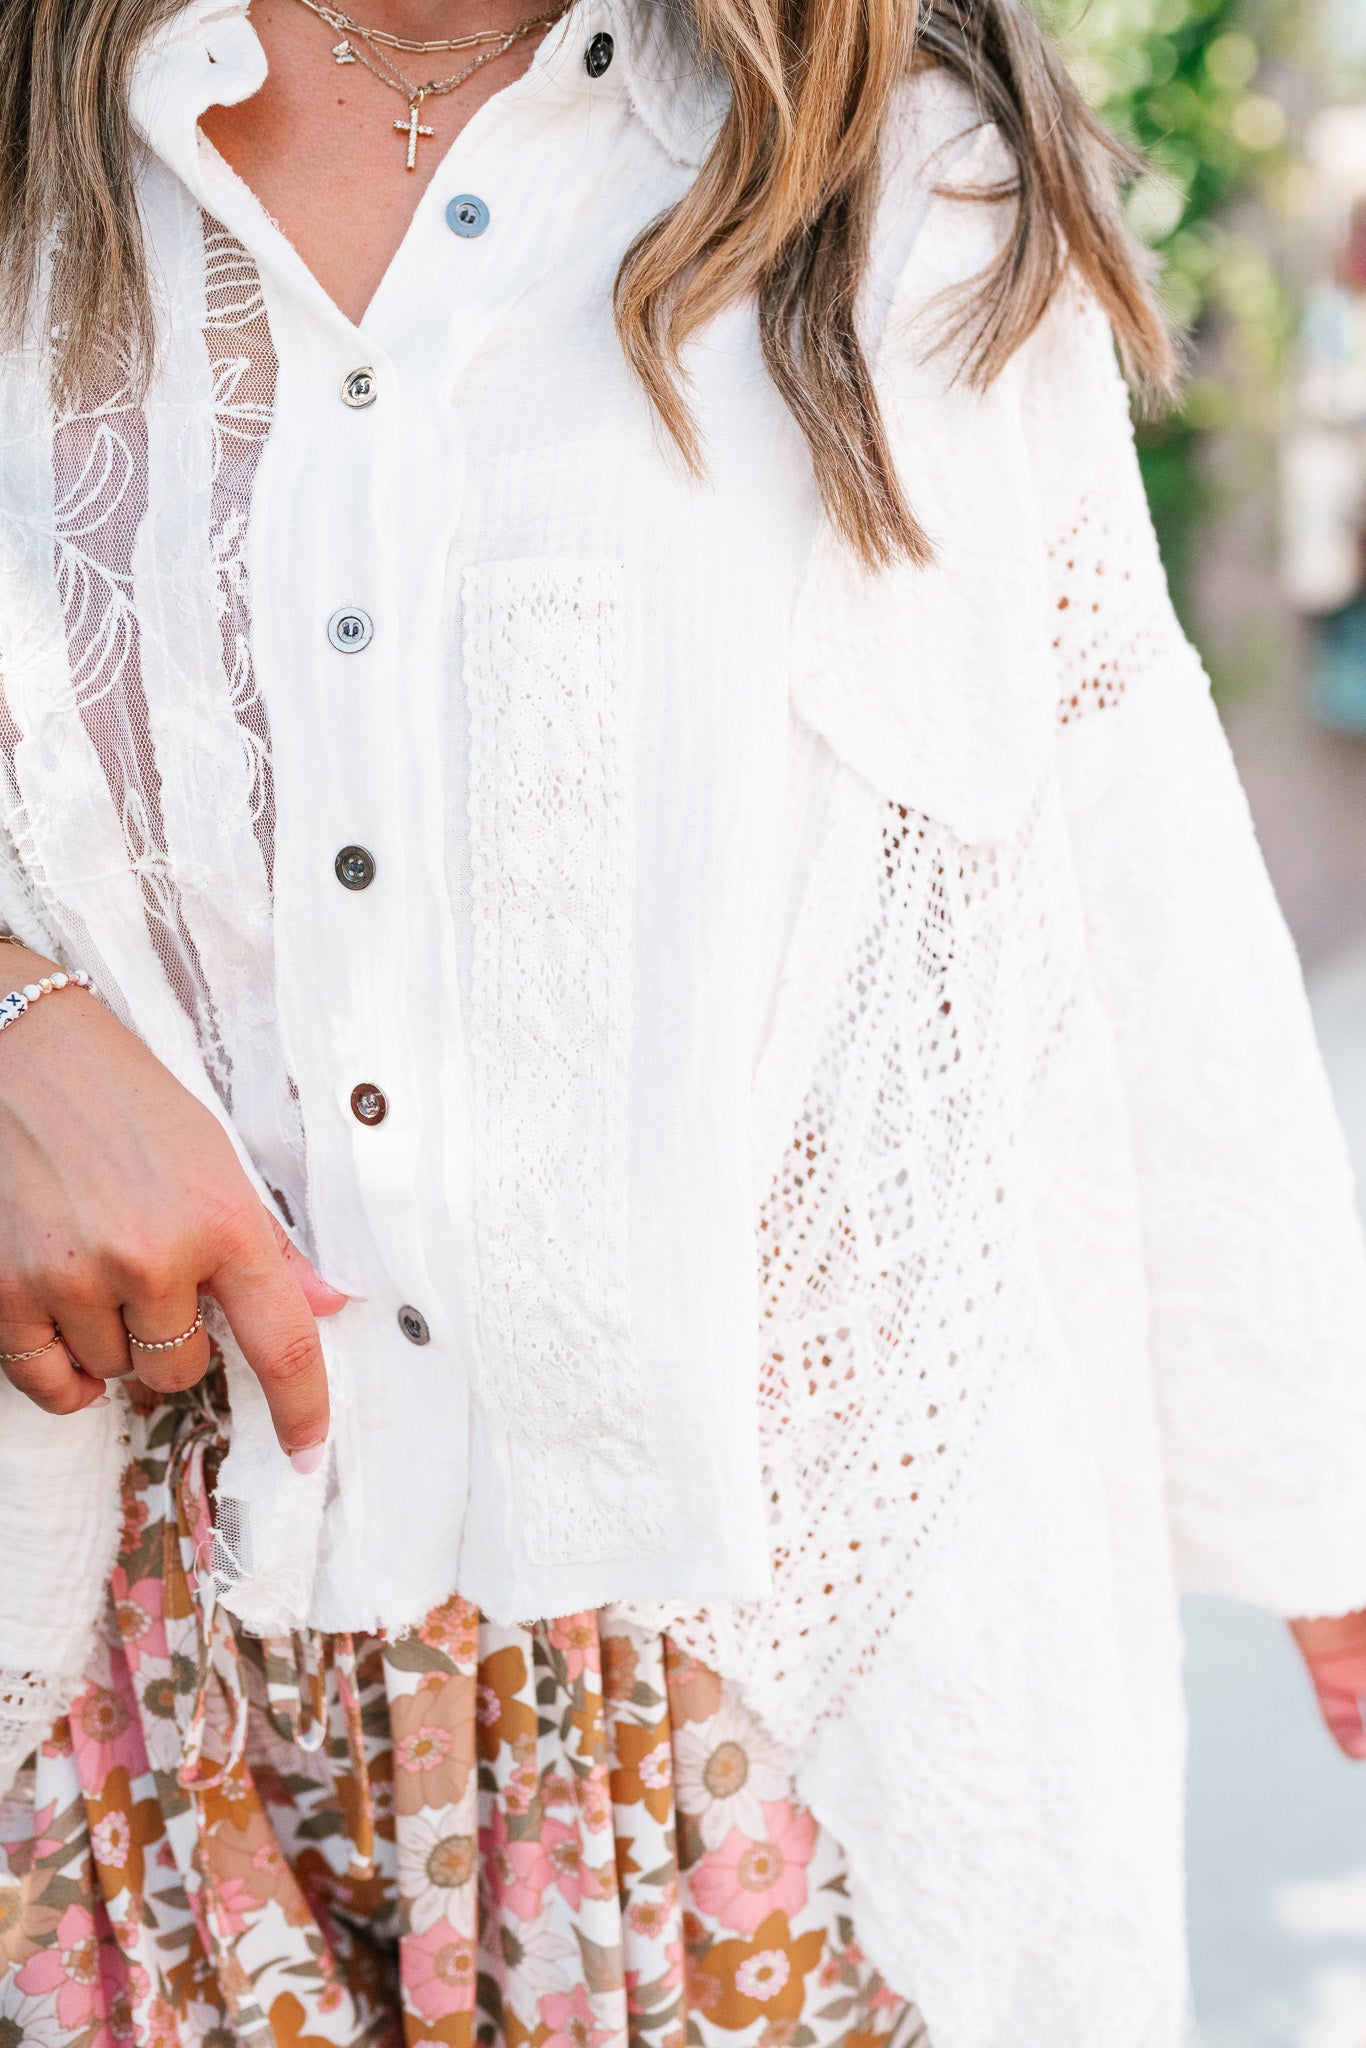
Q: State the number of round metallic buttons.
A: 7